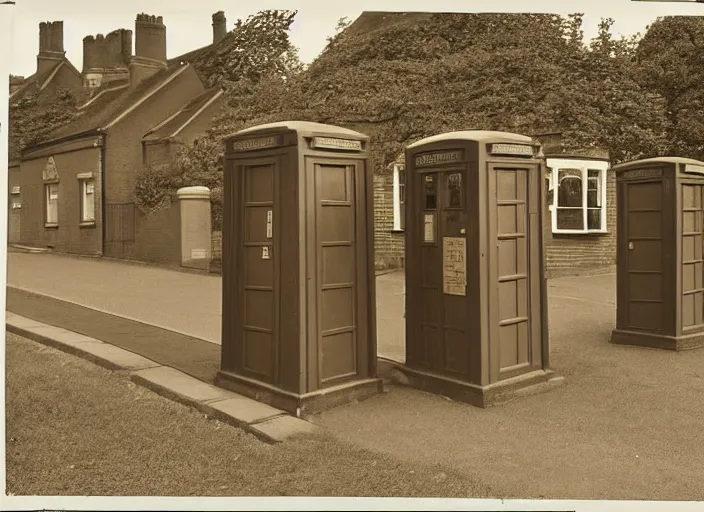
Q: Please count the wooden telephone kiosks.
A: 3